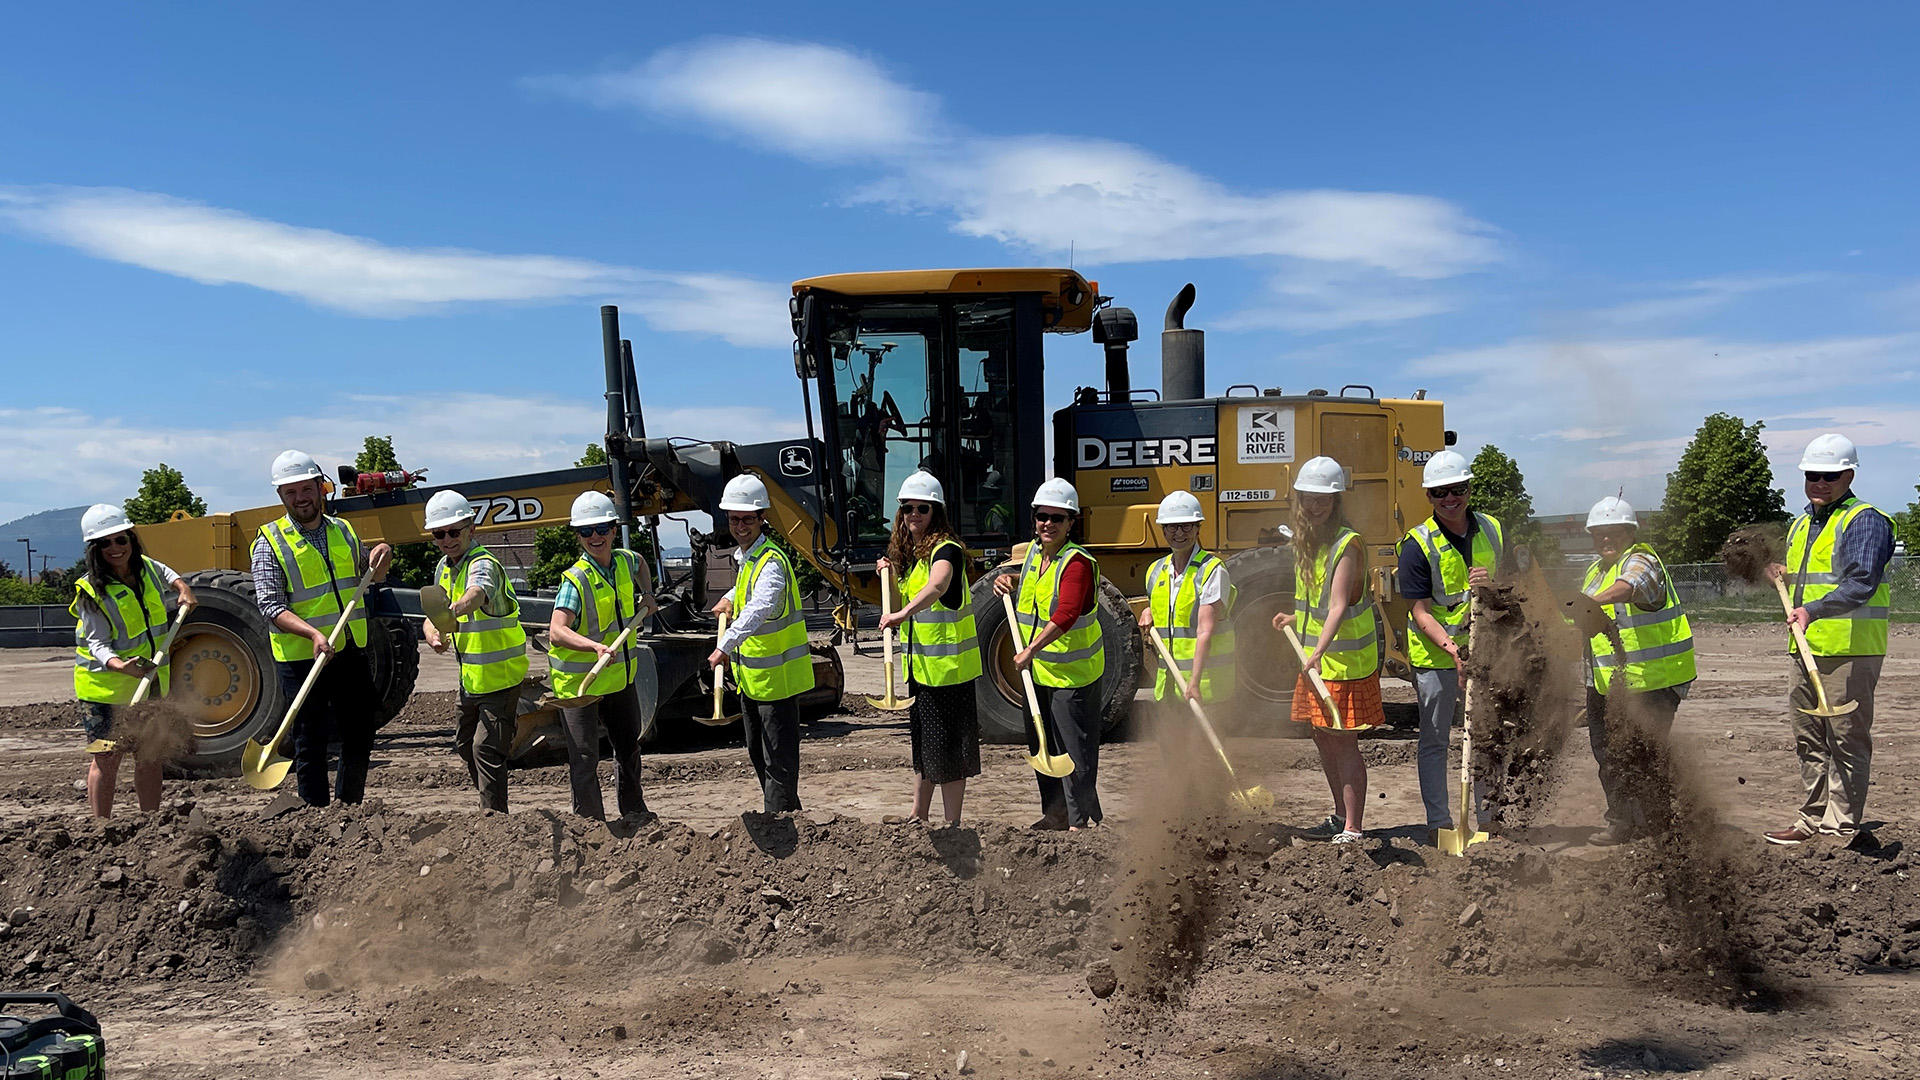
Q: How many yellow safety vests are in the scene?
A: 12